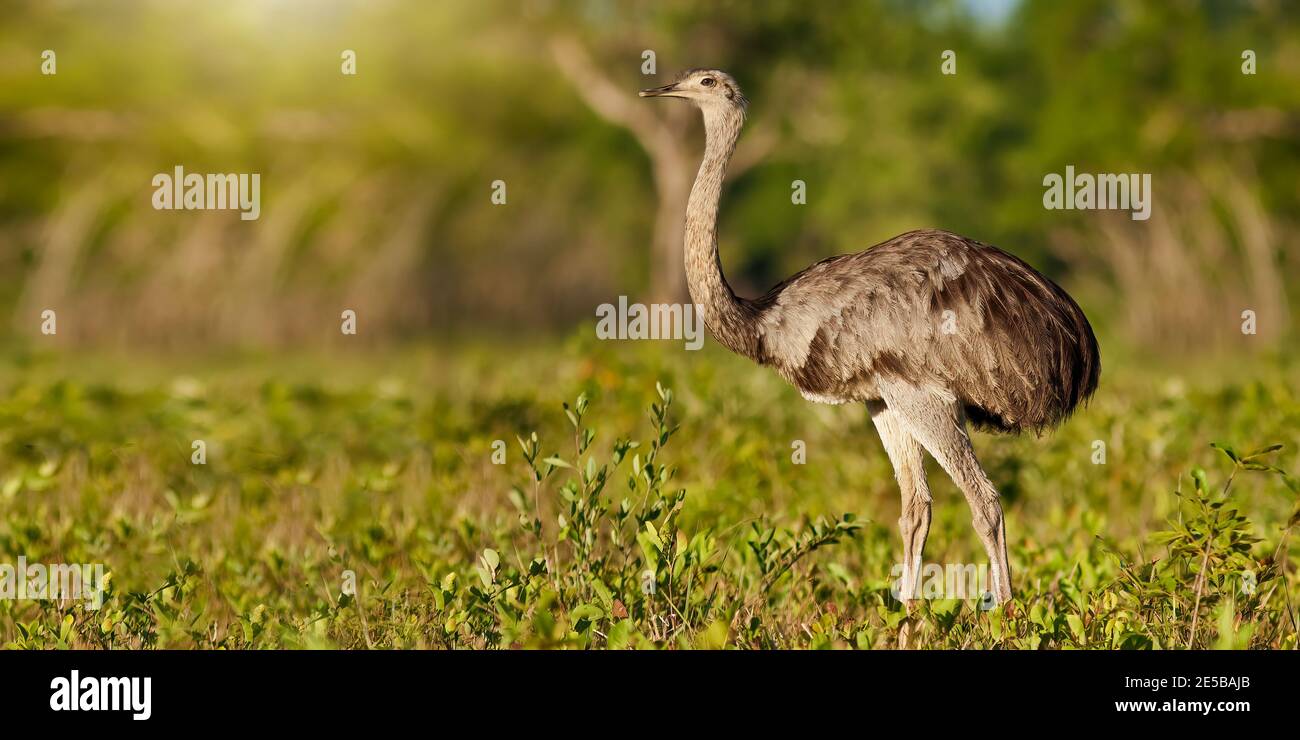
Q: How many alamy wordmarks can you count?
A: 6